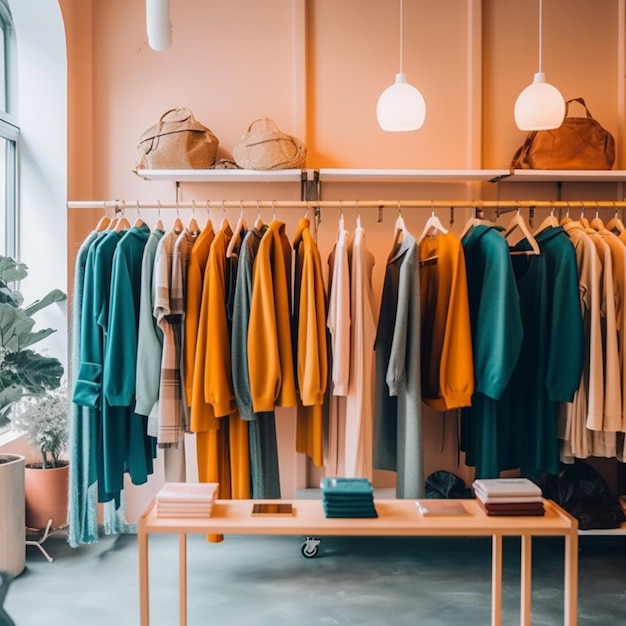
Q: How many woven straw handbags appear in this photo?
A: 2